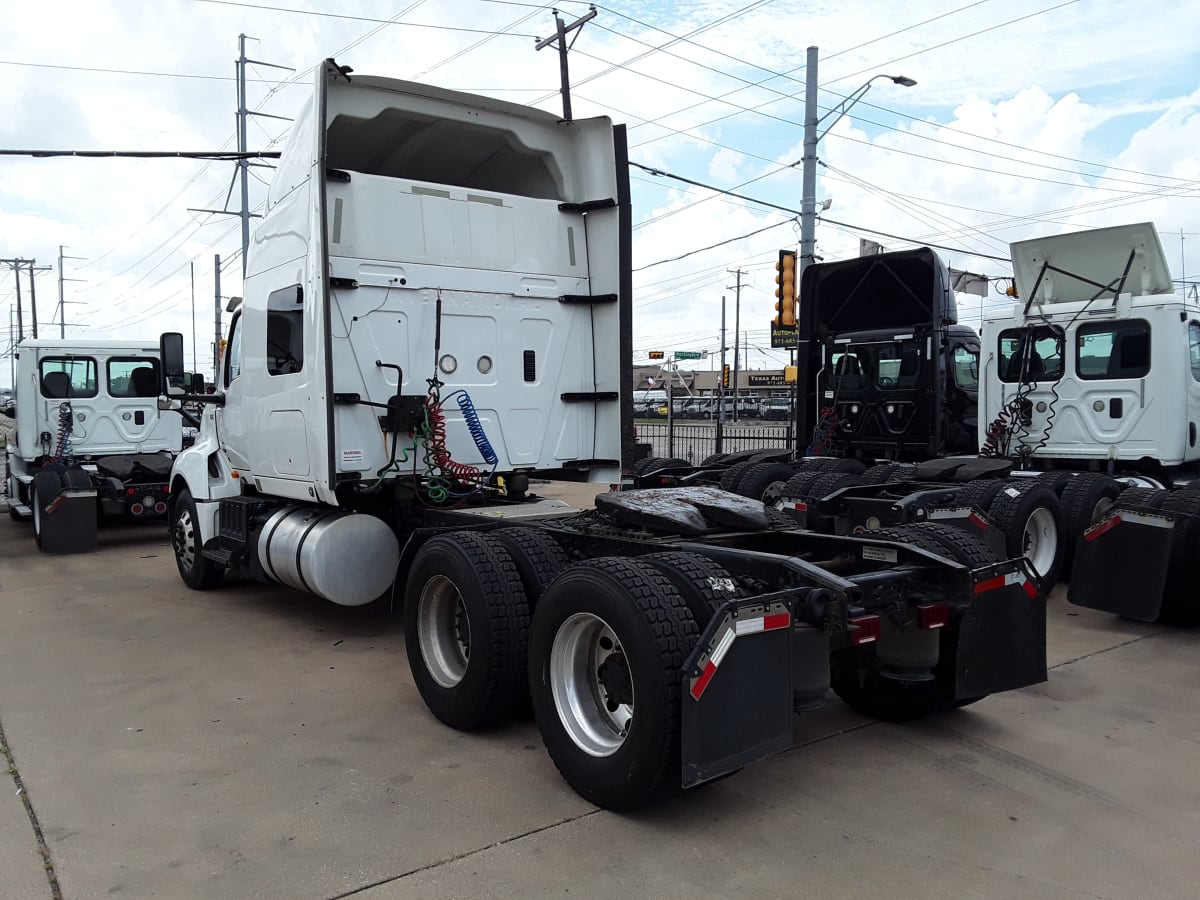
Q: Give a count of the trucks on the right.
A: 2